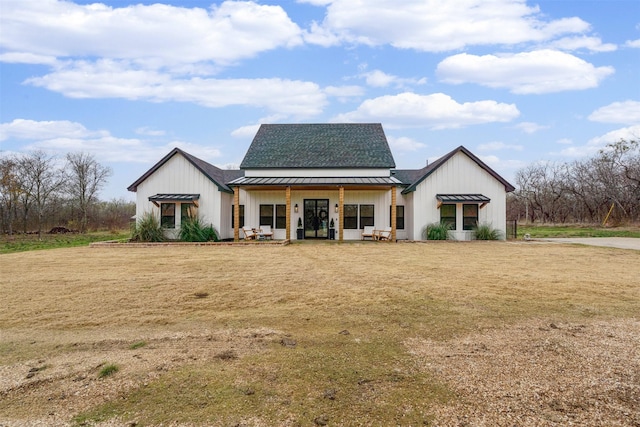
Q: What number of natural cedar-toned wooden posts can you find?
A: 4